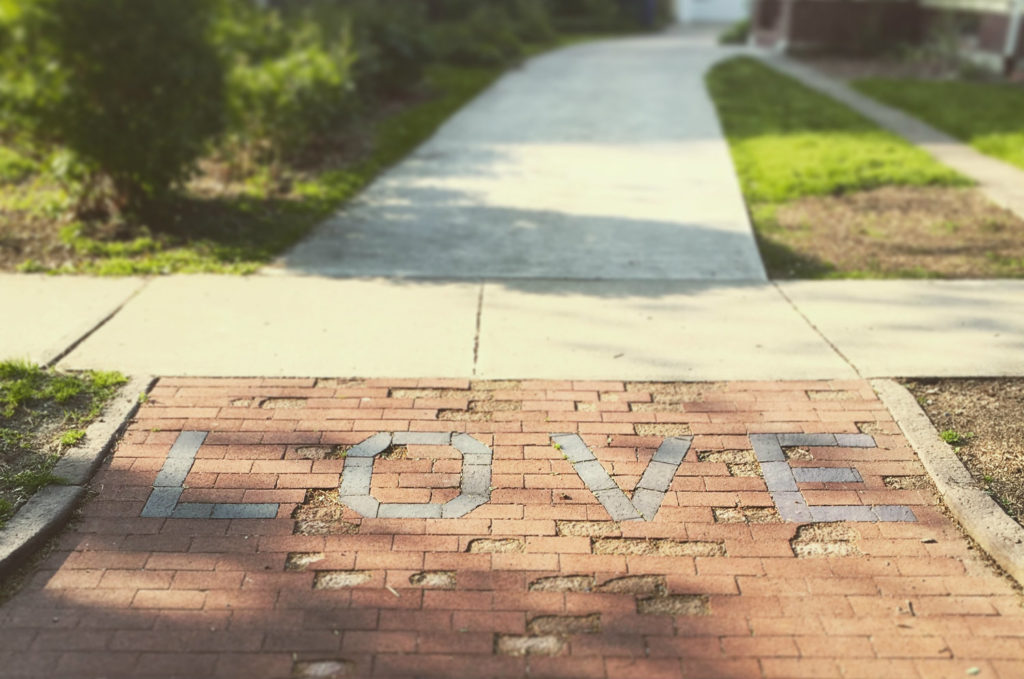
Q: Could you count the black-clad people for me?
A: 0